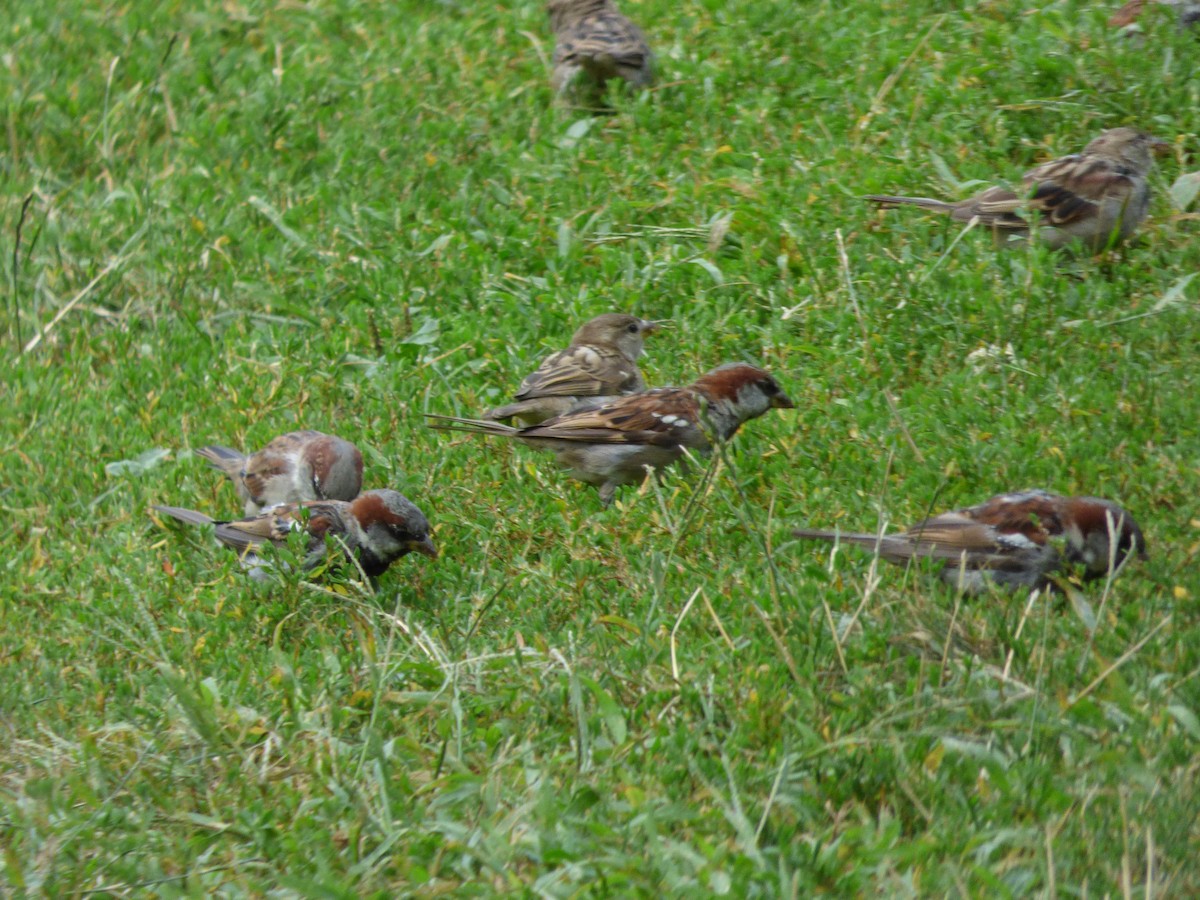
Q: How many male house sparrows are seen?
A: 4